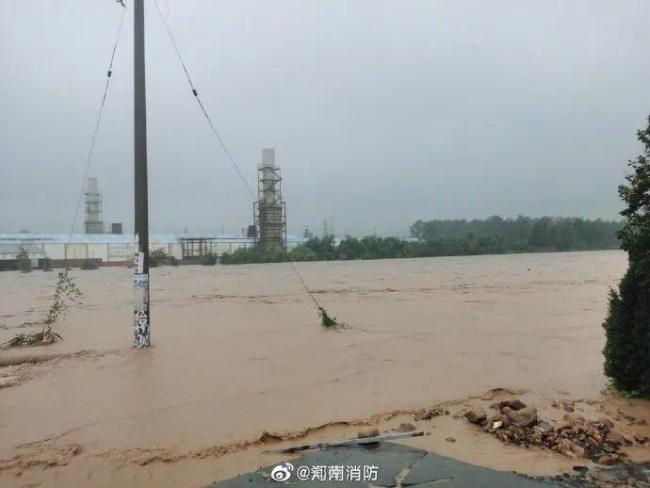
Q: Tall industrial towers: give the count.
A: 2